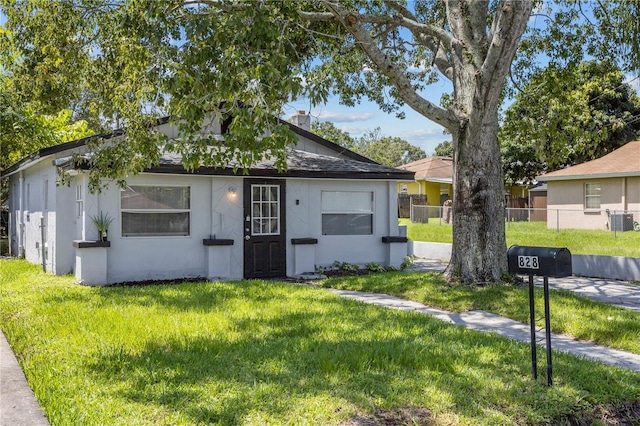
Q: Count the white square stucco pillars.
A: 4